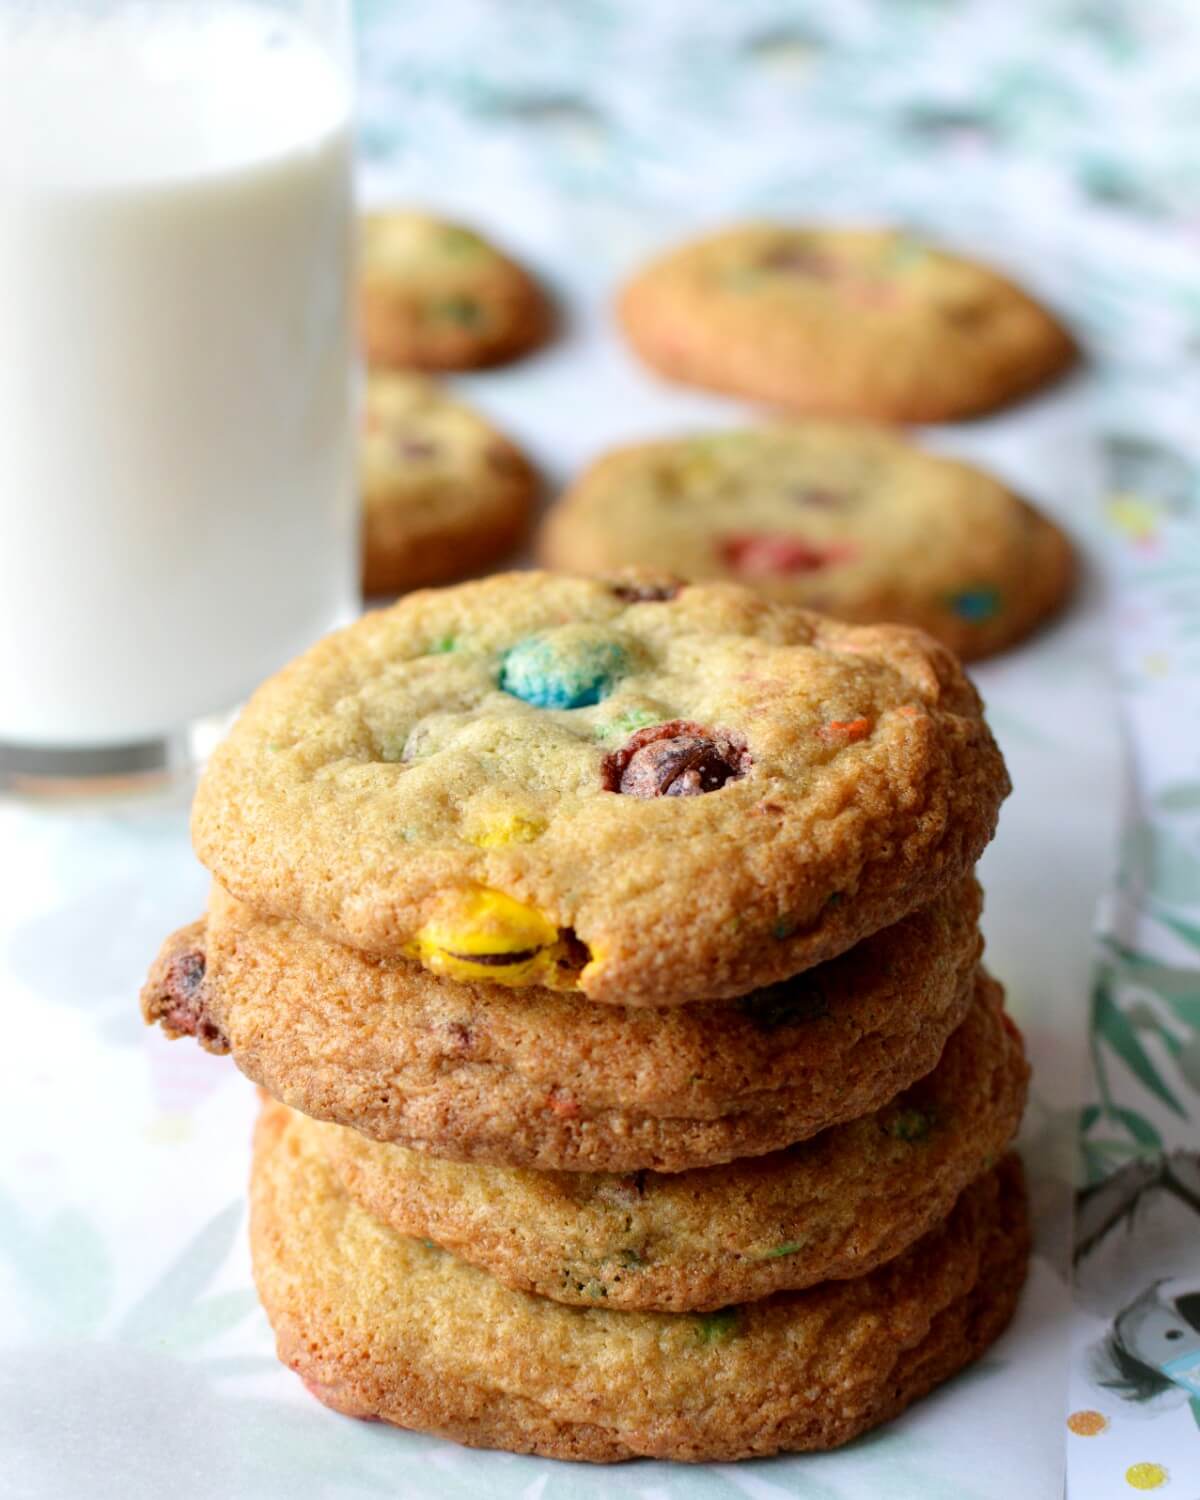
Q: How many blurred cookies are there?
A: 4